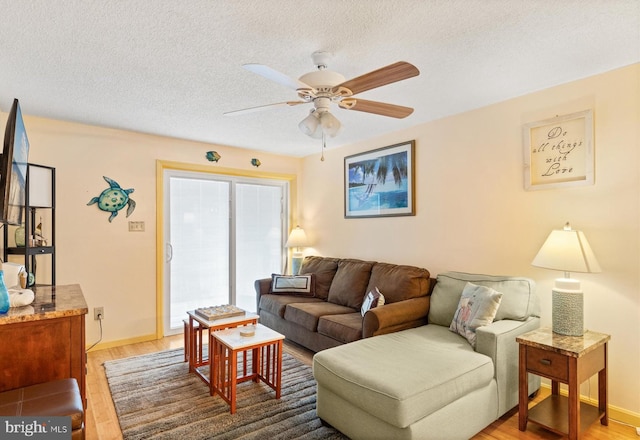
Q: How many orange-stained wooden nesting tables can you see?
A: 3